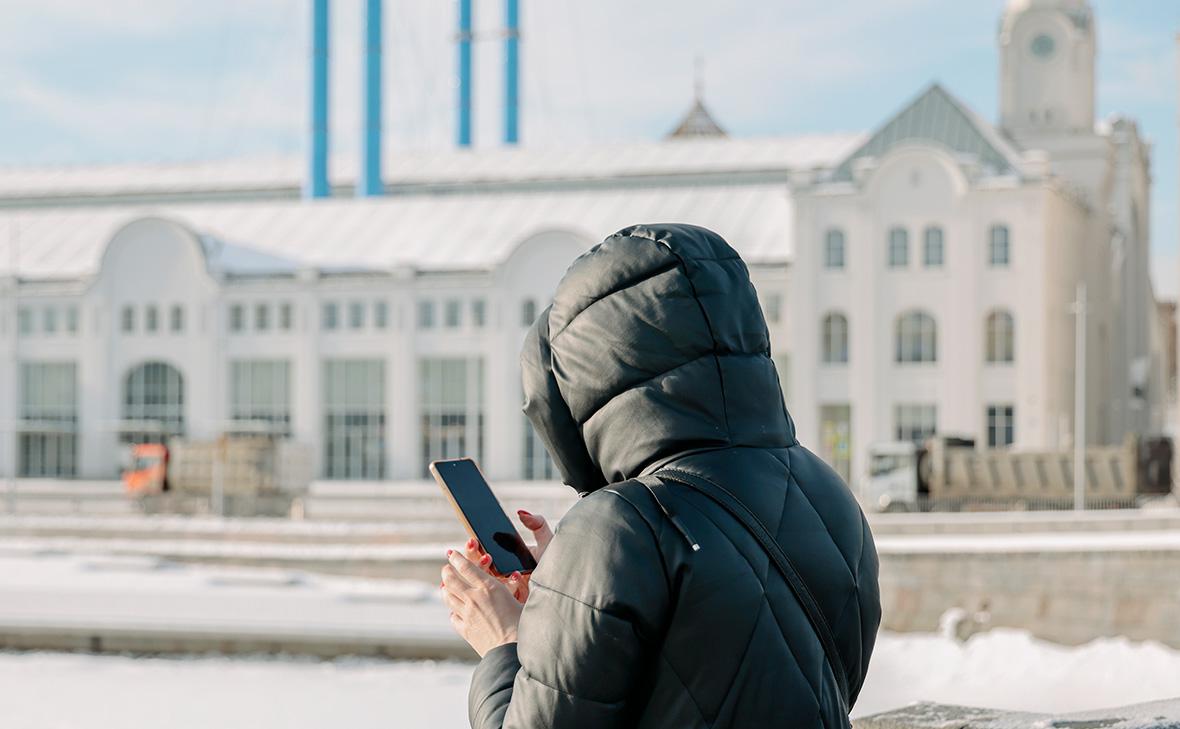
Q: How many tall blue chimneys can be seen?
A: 4